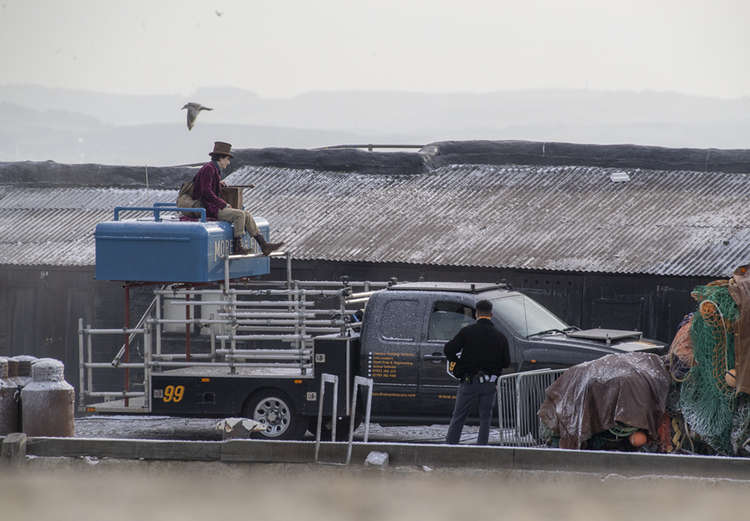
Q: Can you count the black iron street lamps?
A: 0